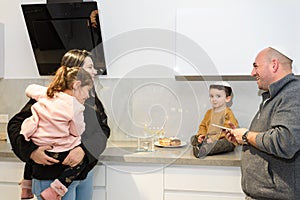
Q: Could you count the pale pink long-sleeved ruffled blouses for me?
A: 1